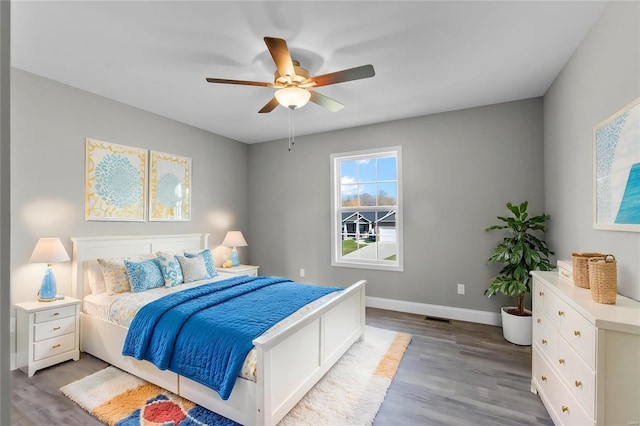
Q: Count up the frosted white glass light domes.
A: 1